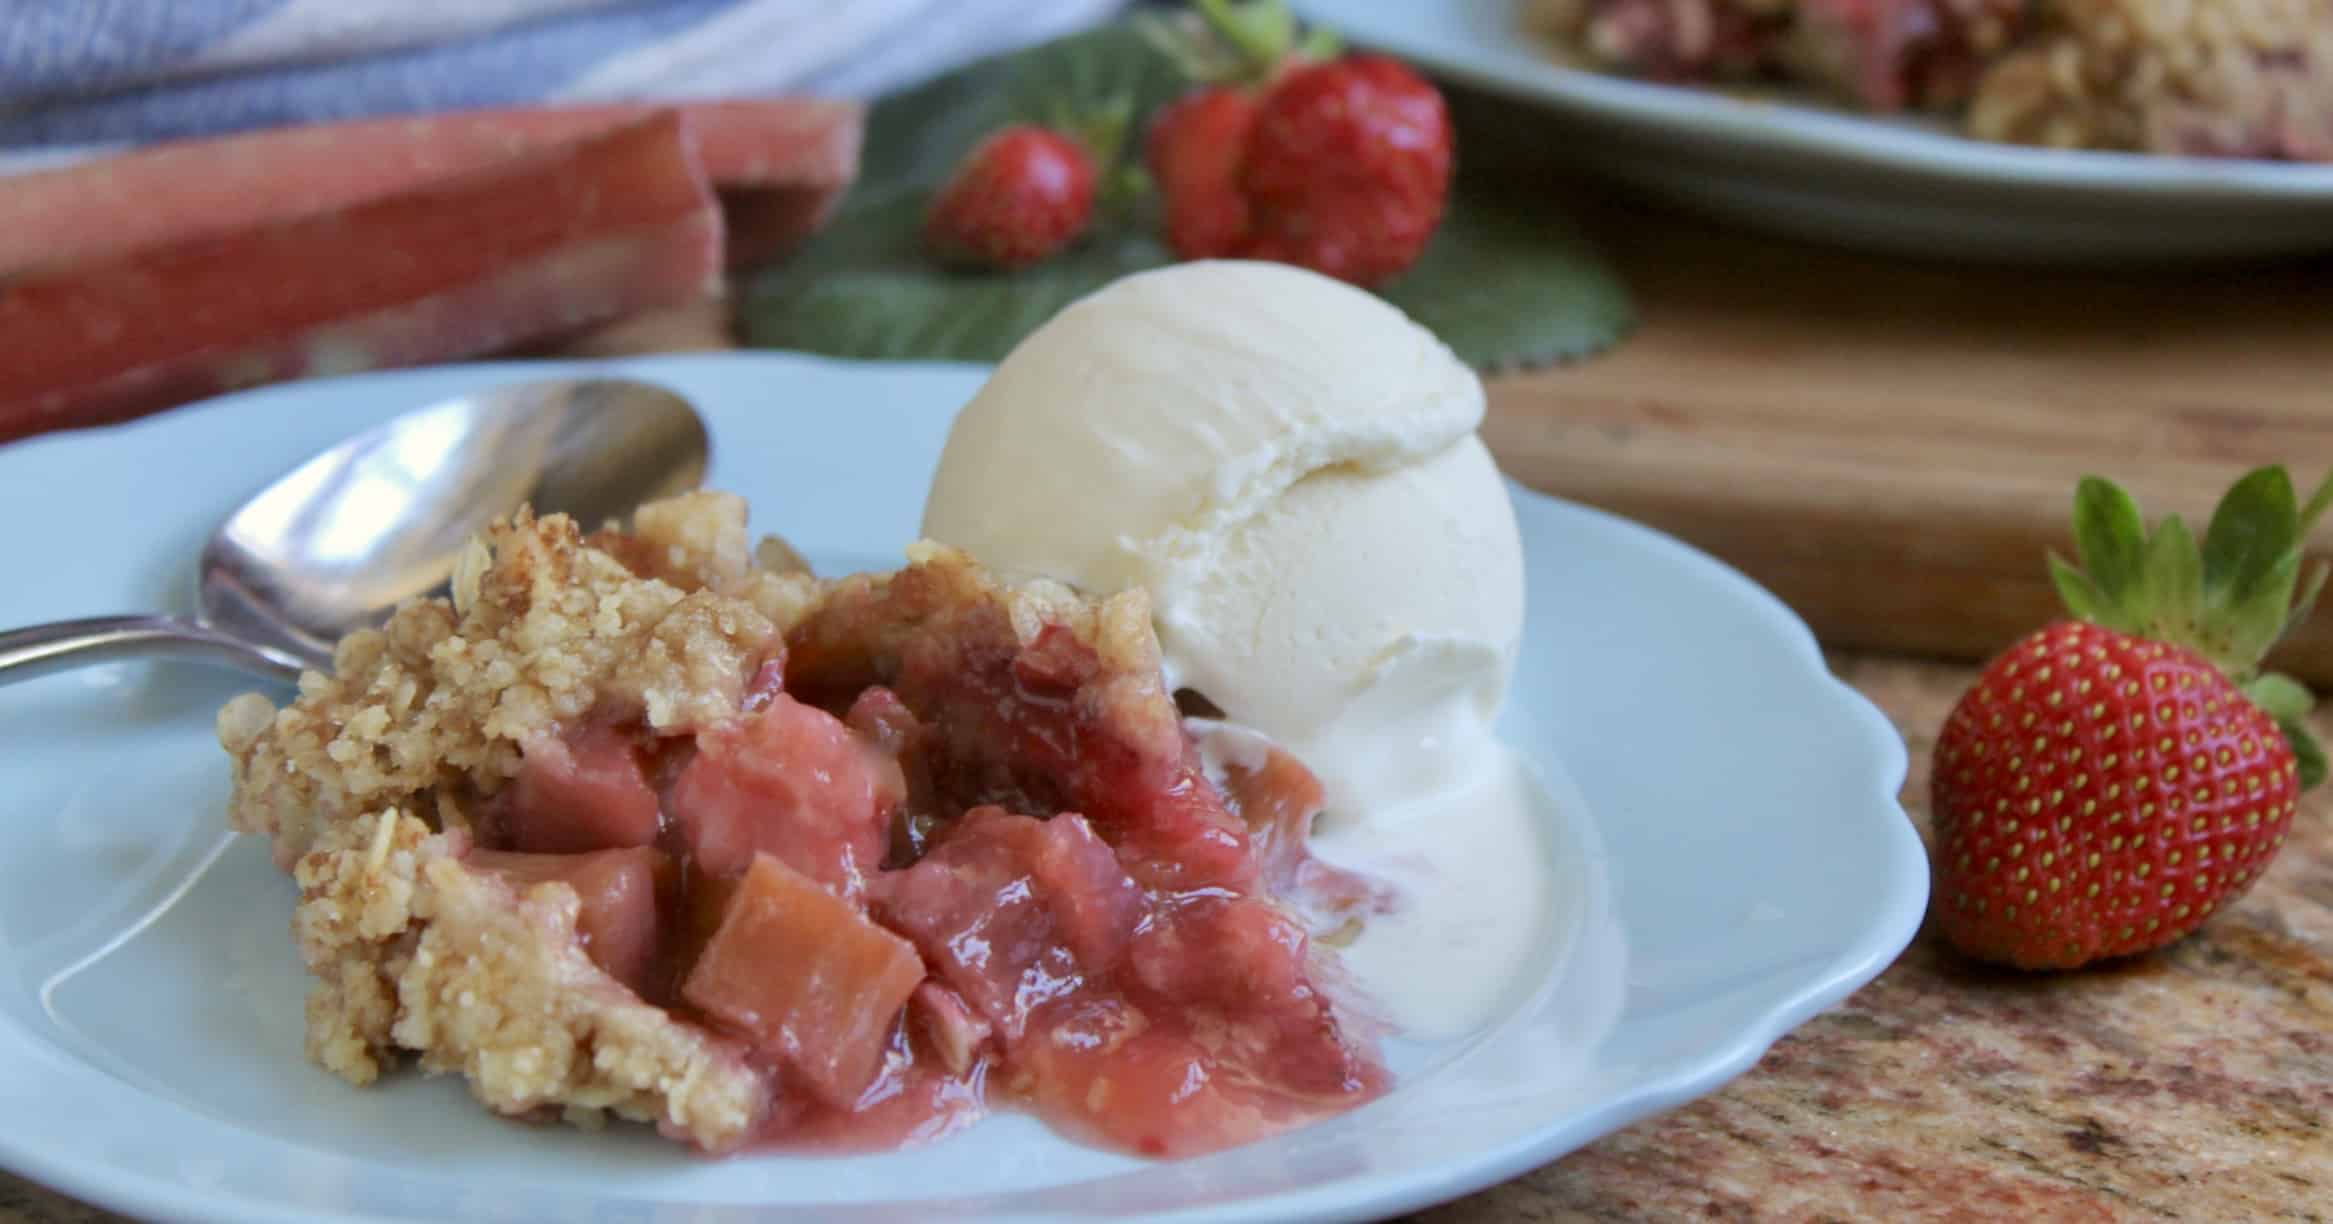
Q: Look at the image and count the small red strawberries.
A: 4